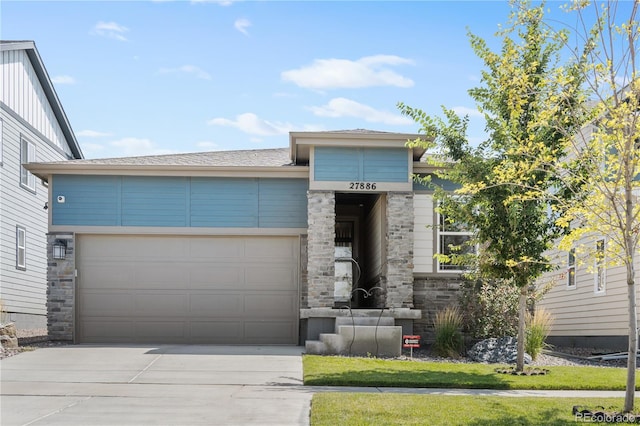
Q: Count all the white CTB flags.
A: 0